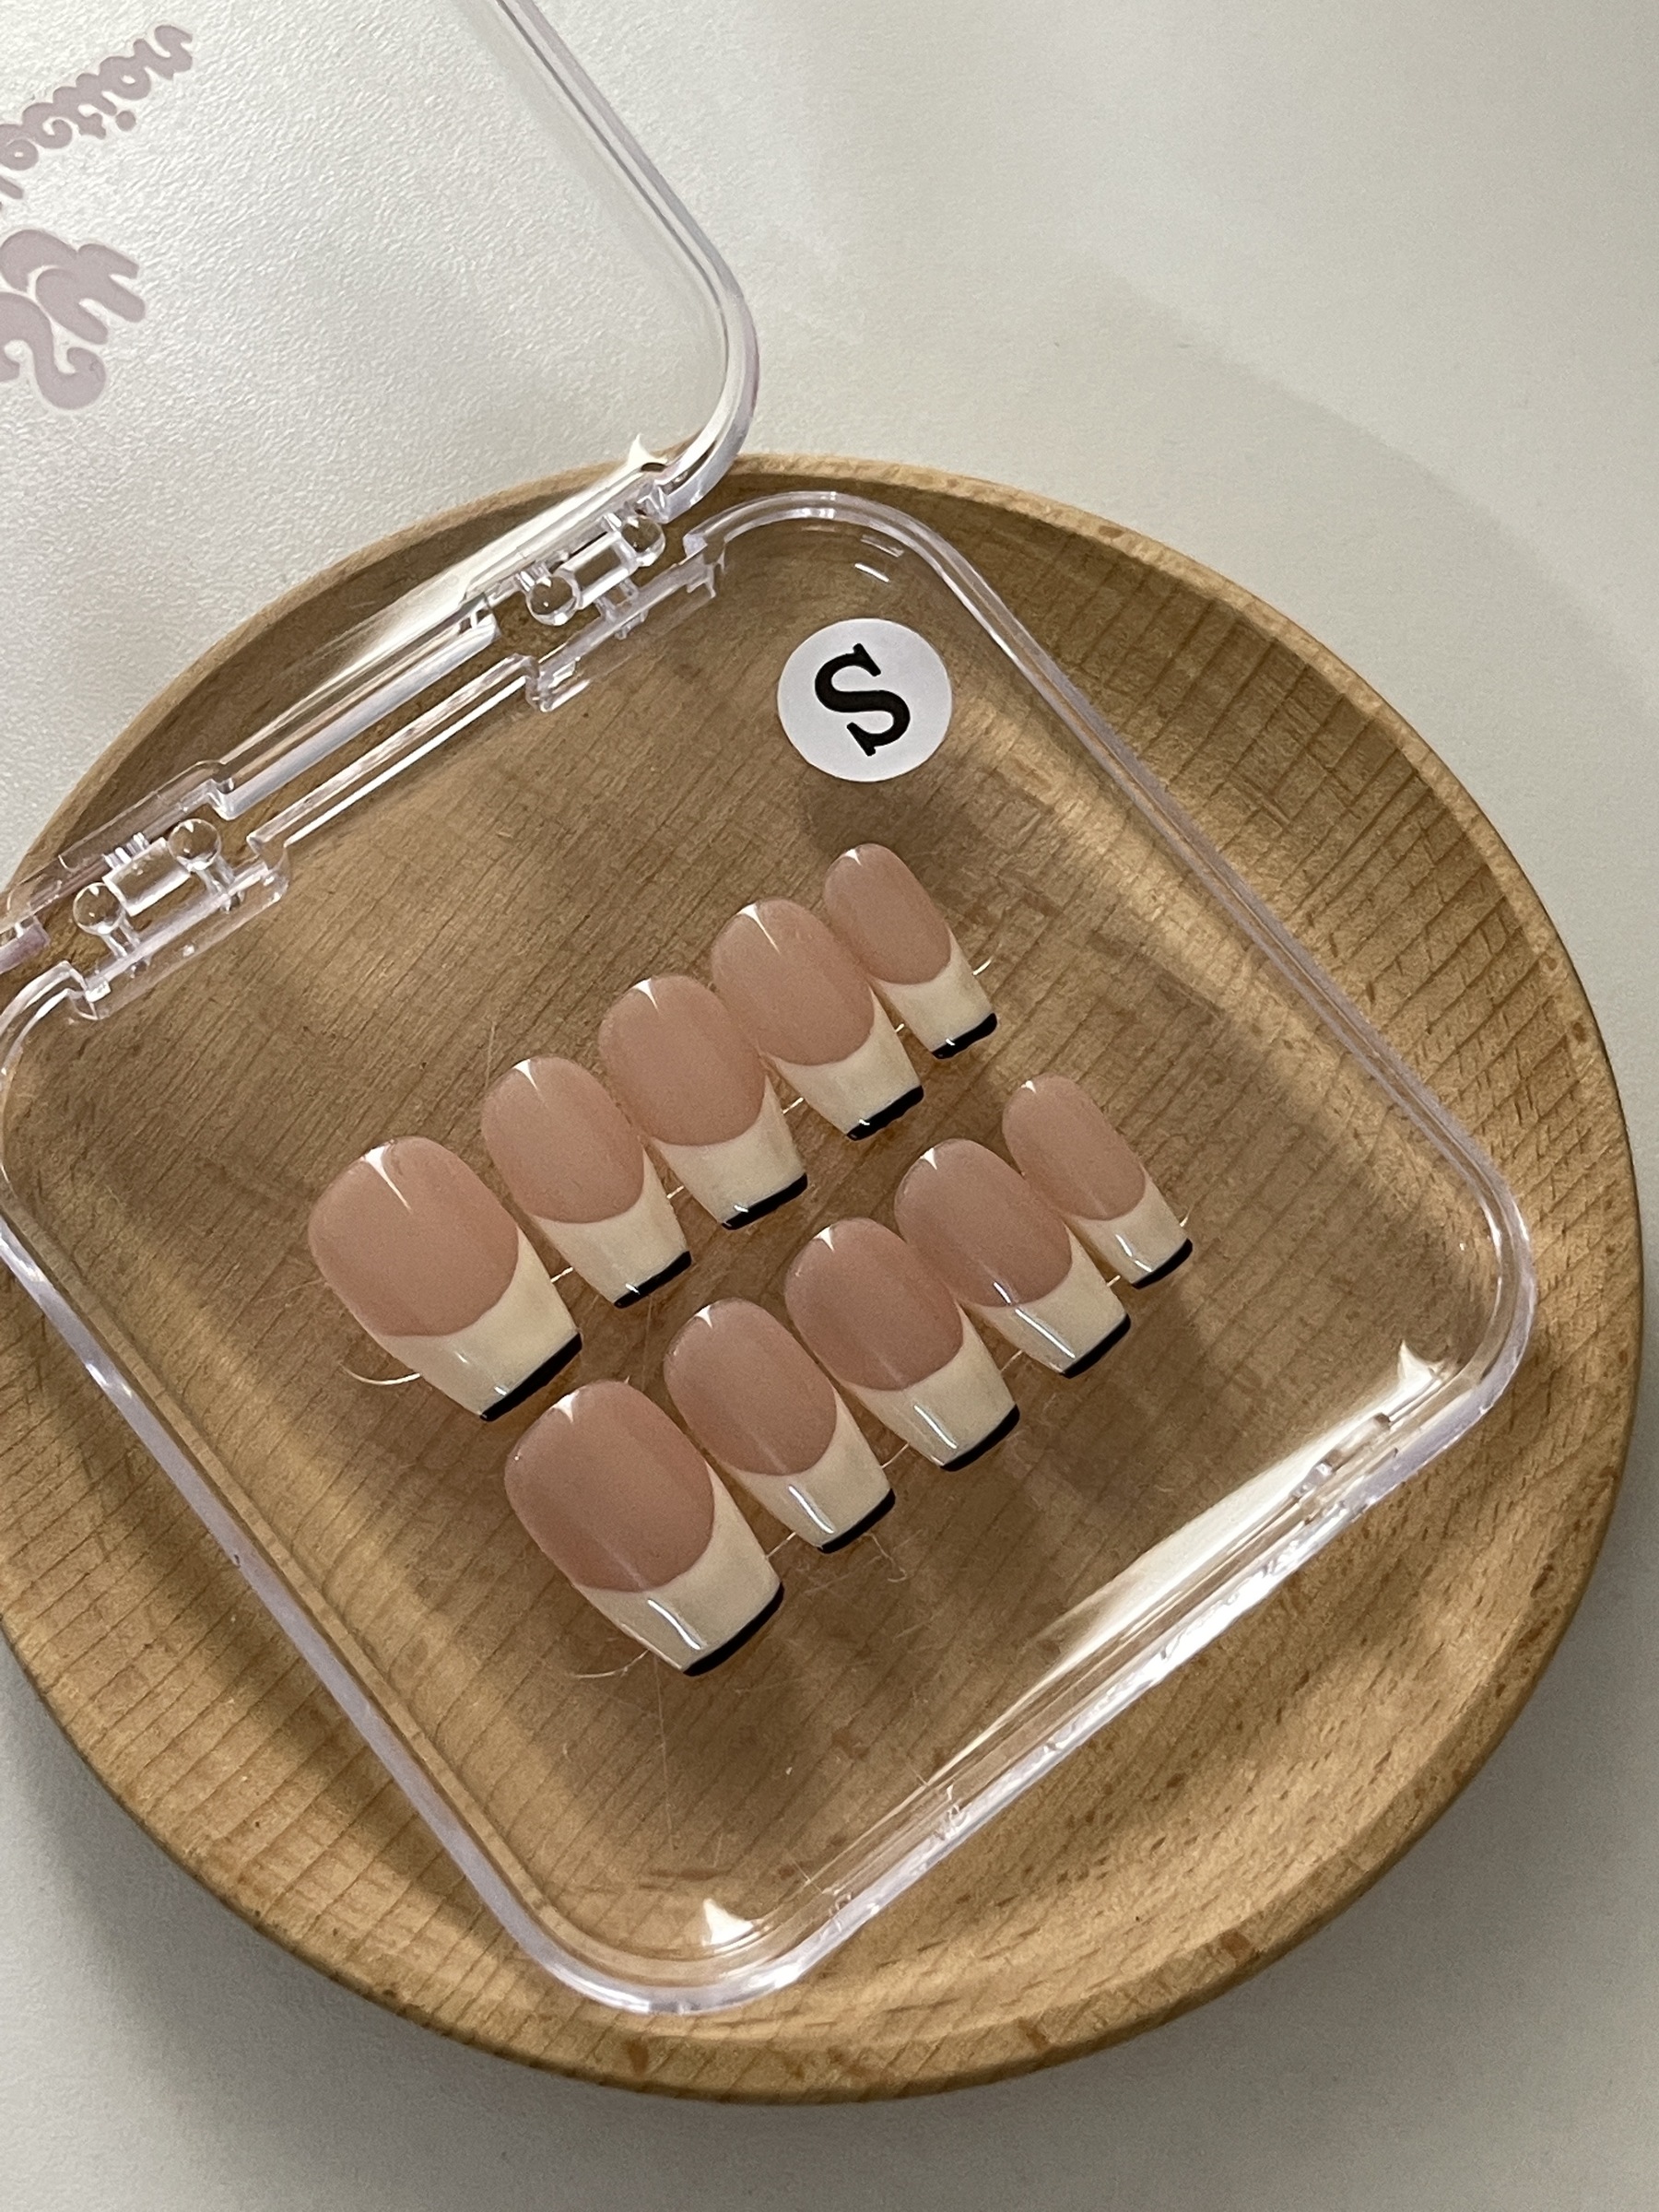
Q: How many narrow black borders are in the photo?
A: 10